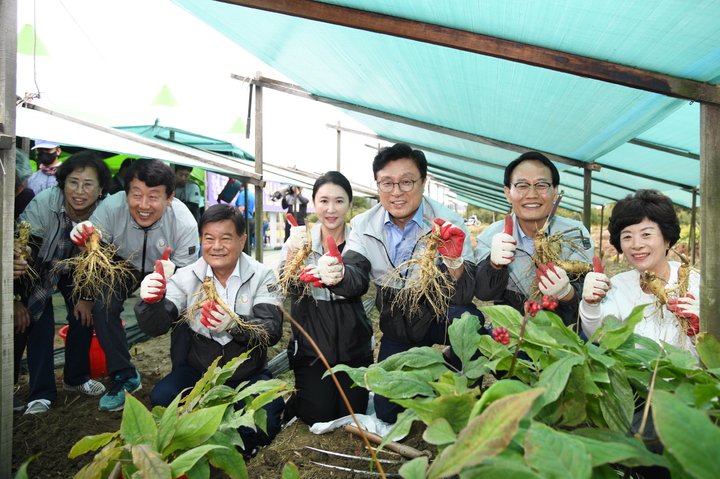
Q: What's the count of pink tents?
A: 0